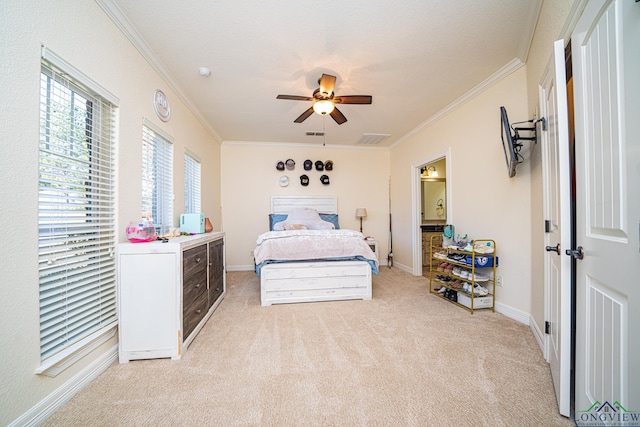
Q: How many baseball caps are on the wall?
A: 8